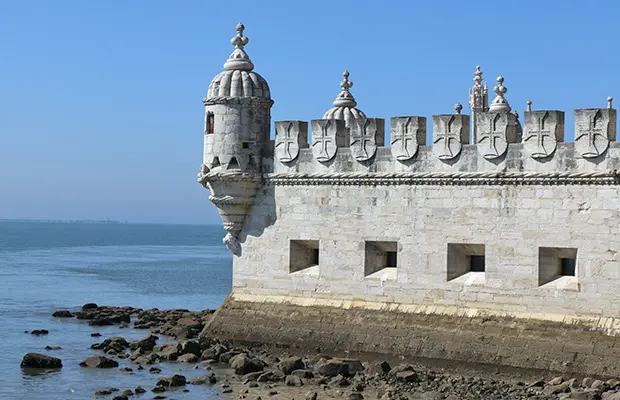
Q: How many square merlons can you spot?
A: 8